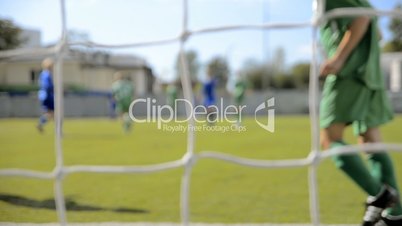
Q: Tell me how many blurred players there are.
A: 5